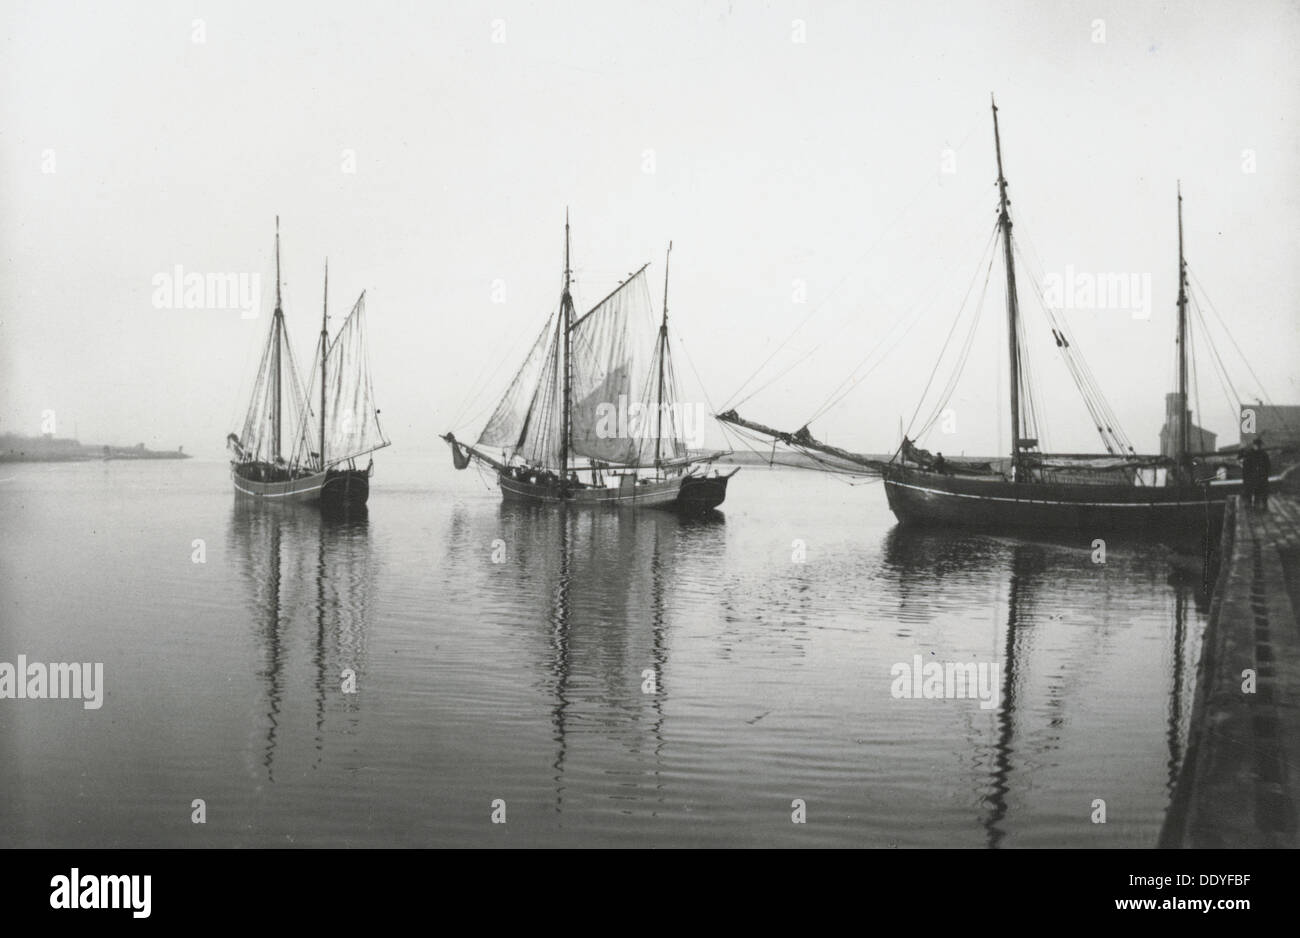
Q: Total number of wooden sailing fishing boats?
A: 3